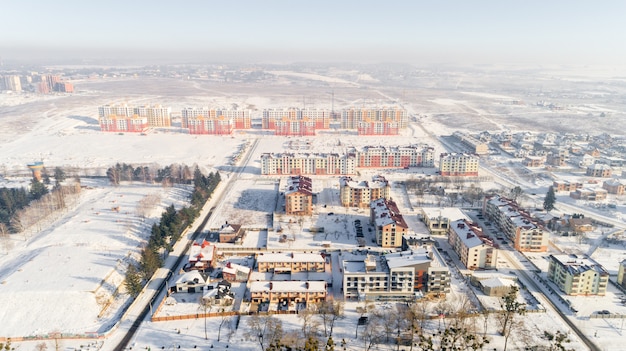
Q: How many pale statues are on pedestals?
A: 0